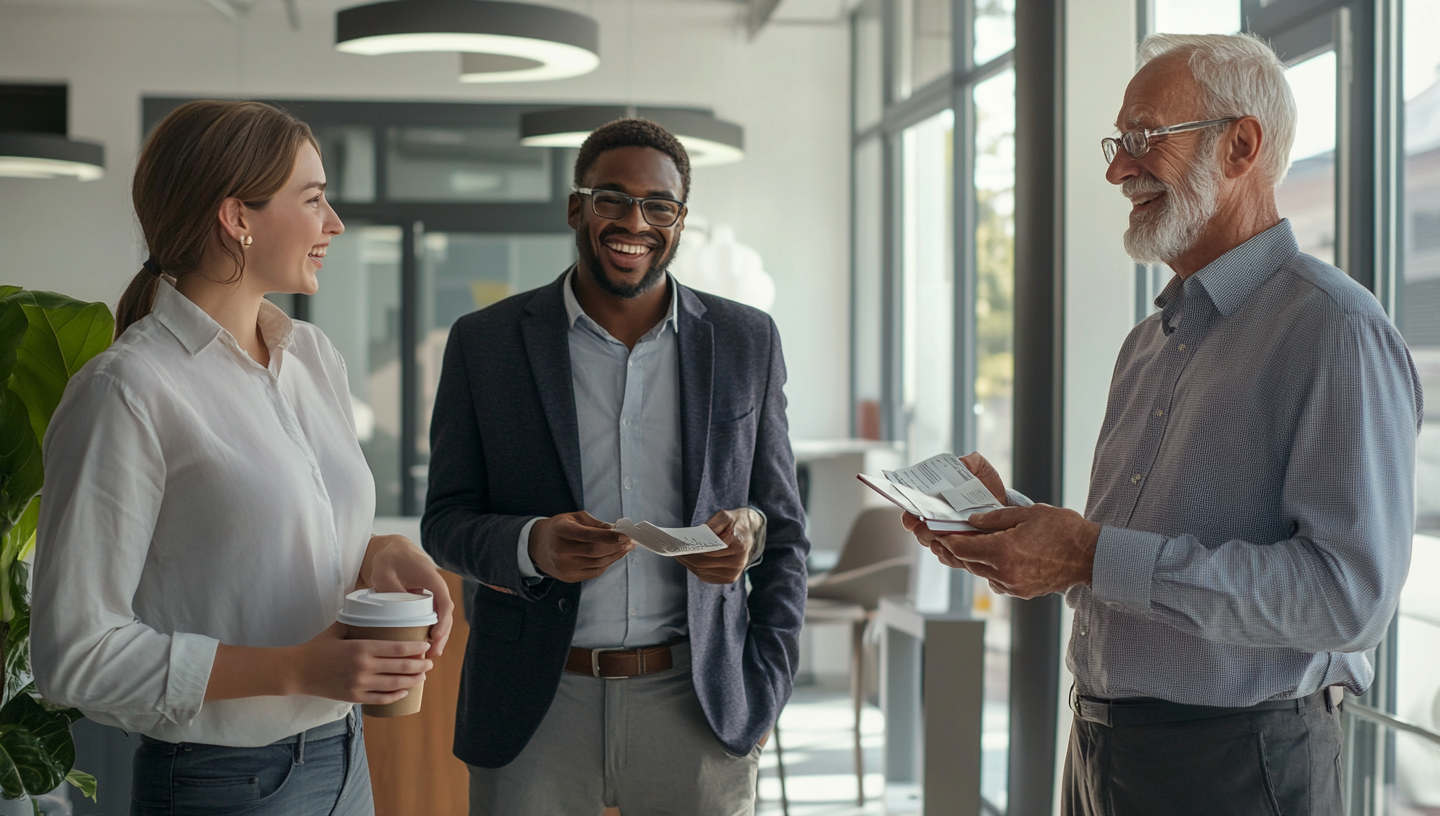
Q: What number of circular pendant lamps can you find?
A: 3